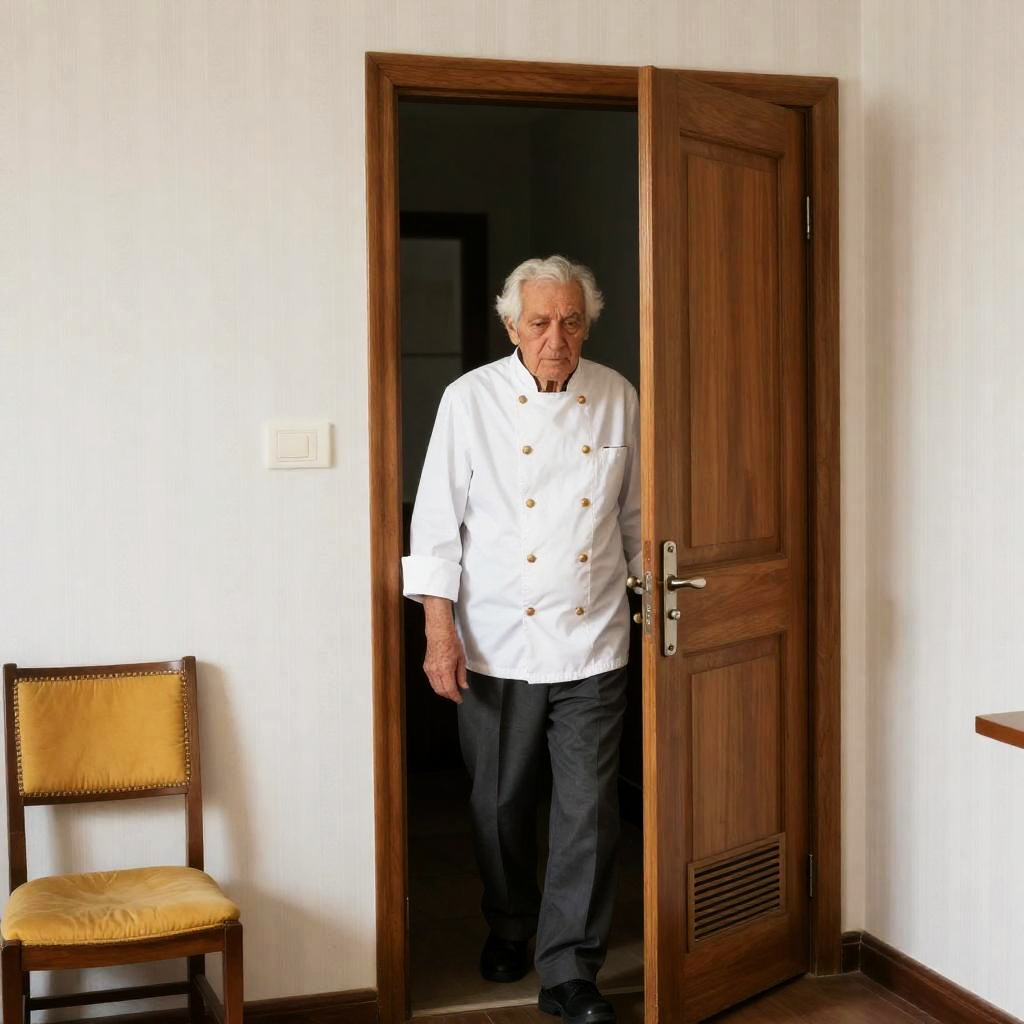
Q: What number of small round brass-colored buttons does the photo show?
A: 10